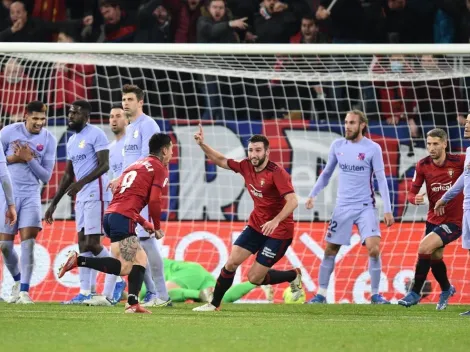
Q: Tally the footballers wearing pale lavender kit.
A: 7